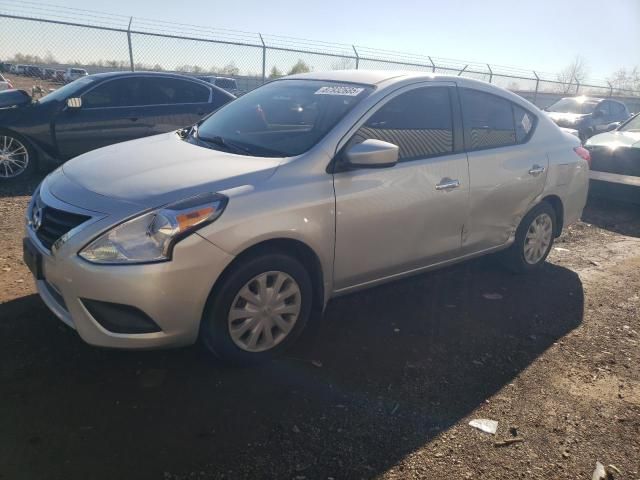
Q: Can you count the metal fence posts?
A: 8